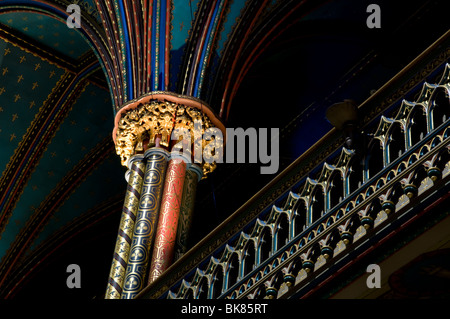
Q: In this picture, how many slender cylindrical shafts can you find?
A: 4